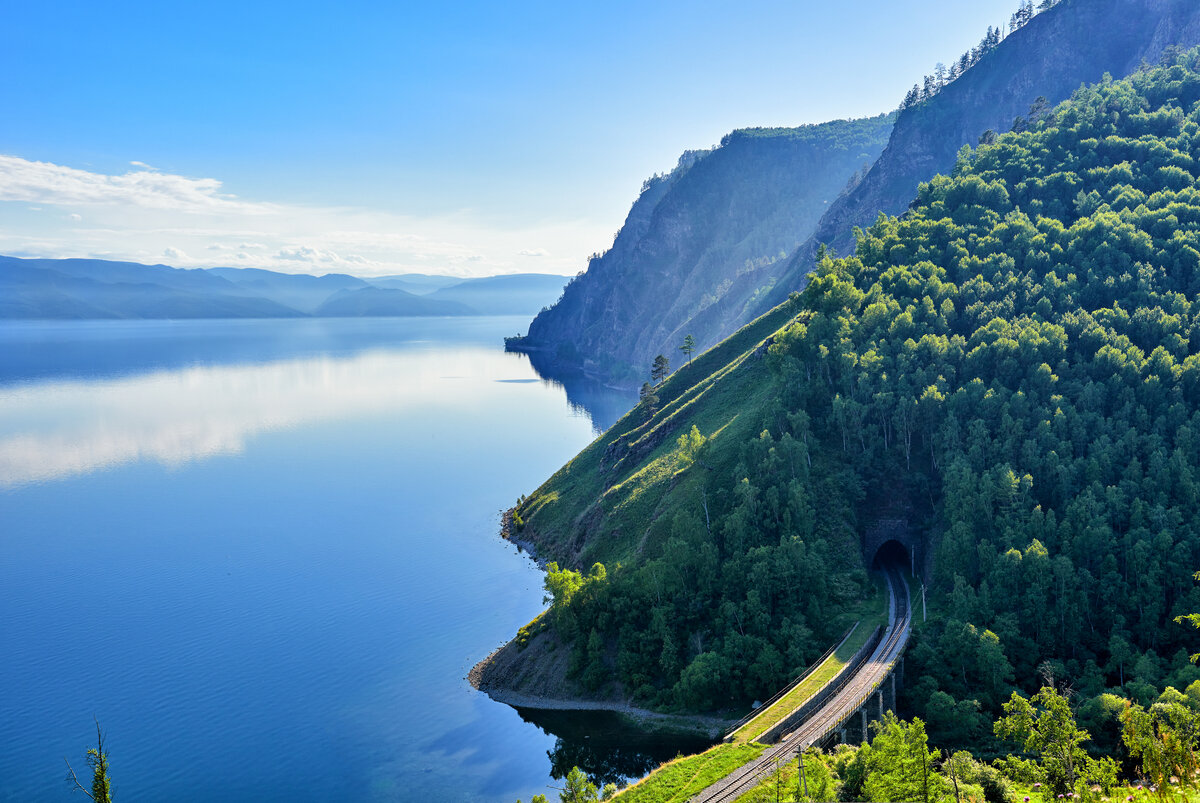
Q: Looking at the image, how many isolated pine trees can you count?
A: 3